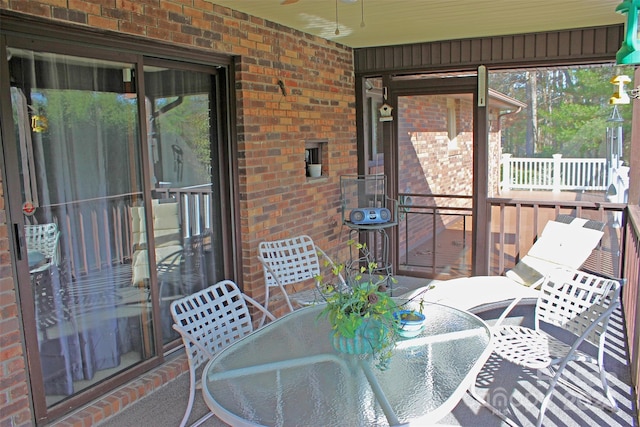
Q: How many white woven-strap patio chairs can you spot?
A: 3